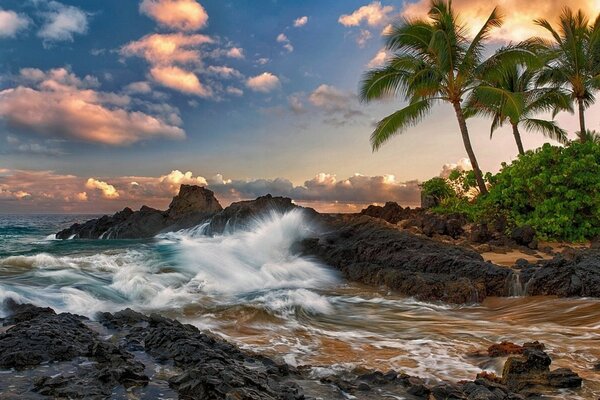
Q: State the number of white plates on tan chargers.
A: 0